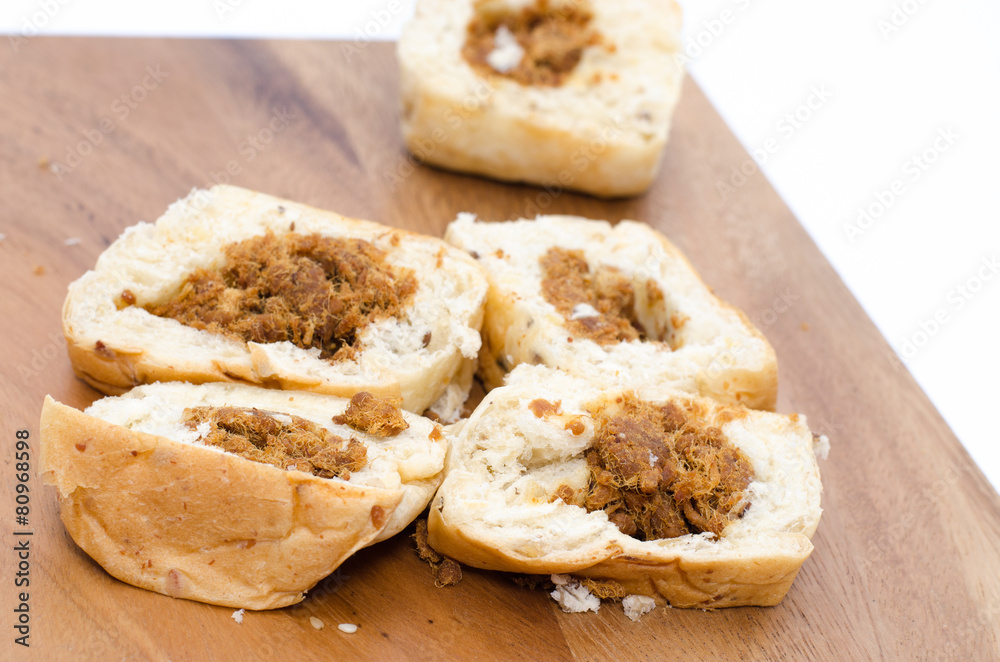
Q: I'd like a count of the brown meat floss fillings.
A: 5